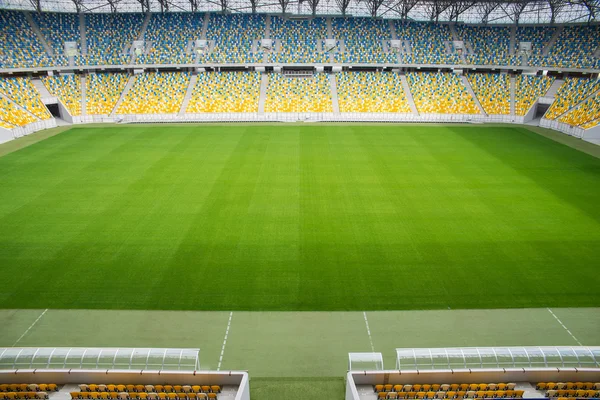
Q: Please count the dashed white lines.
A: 4